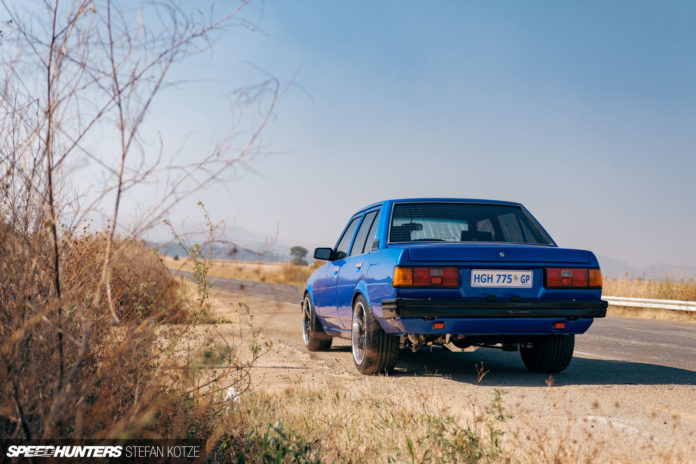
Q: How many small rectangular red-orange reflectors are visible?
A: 2